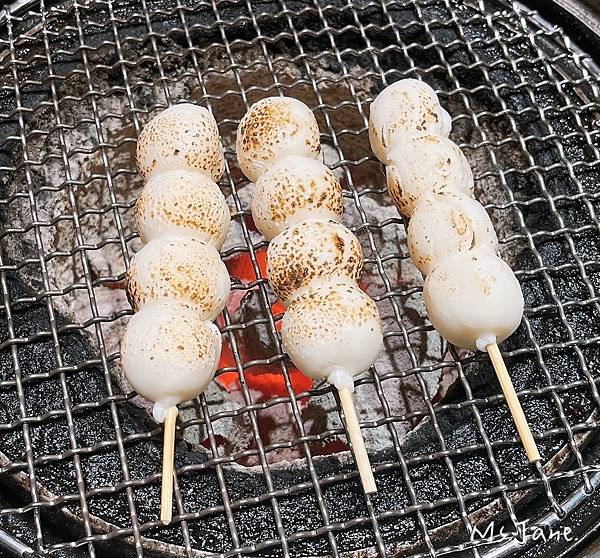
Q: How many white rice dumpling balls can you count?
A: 12